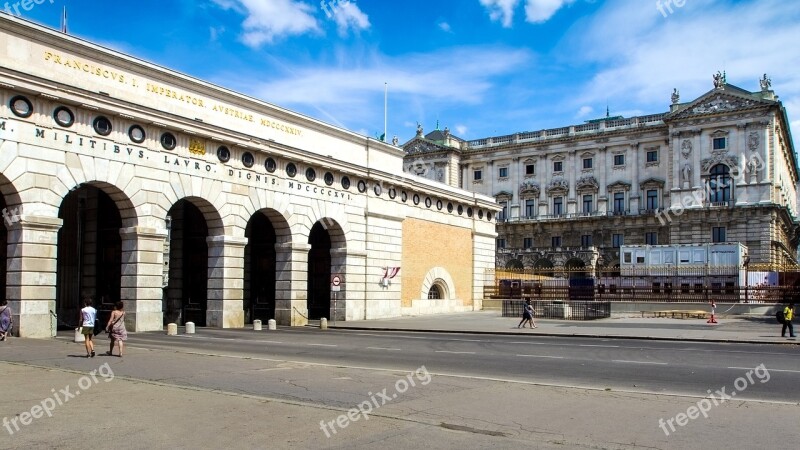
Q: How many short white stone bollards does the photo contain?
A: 6